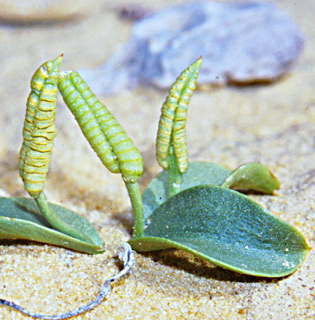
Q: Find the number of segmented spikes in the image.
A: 3